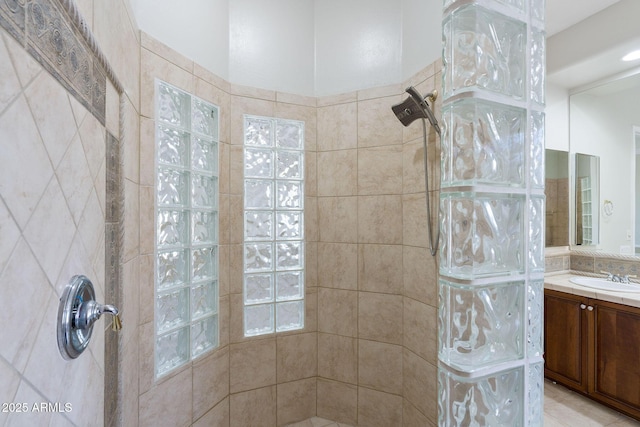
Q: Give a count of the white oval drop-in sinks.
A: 1